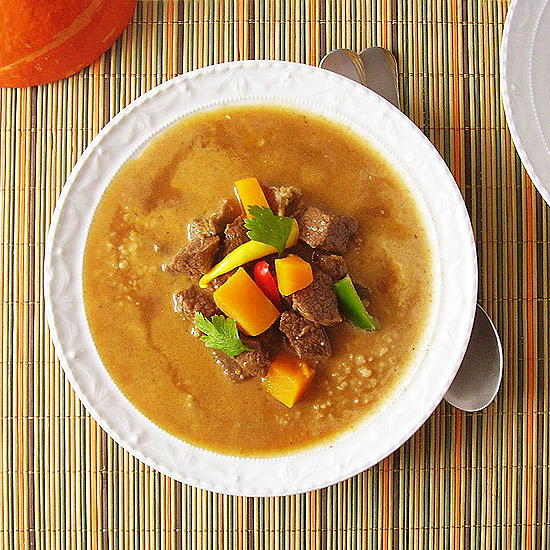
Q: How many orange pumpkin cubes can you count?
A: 4